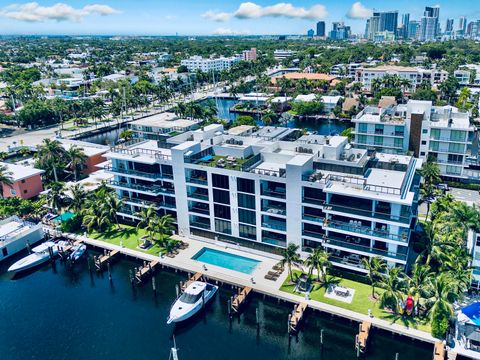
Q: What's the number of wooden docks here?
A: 8